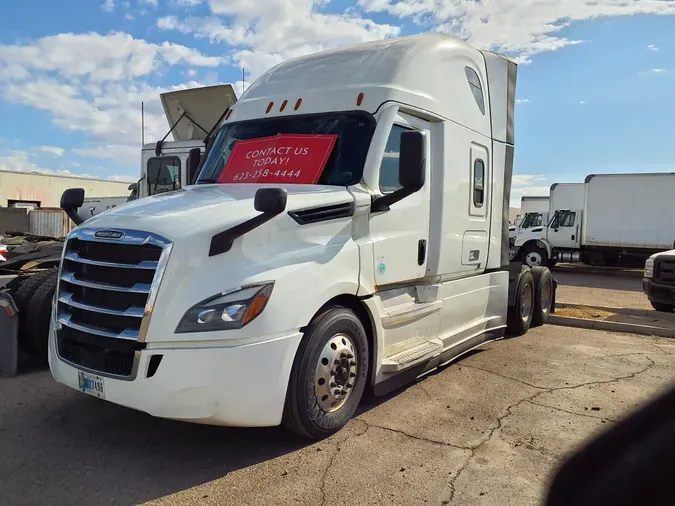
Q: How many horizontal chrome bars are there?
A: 4